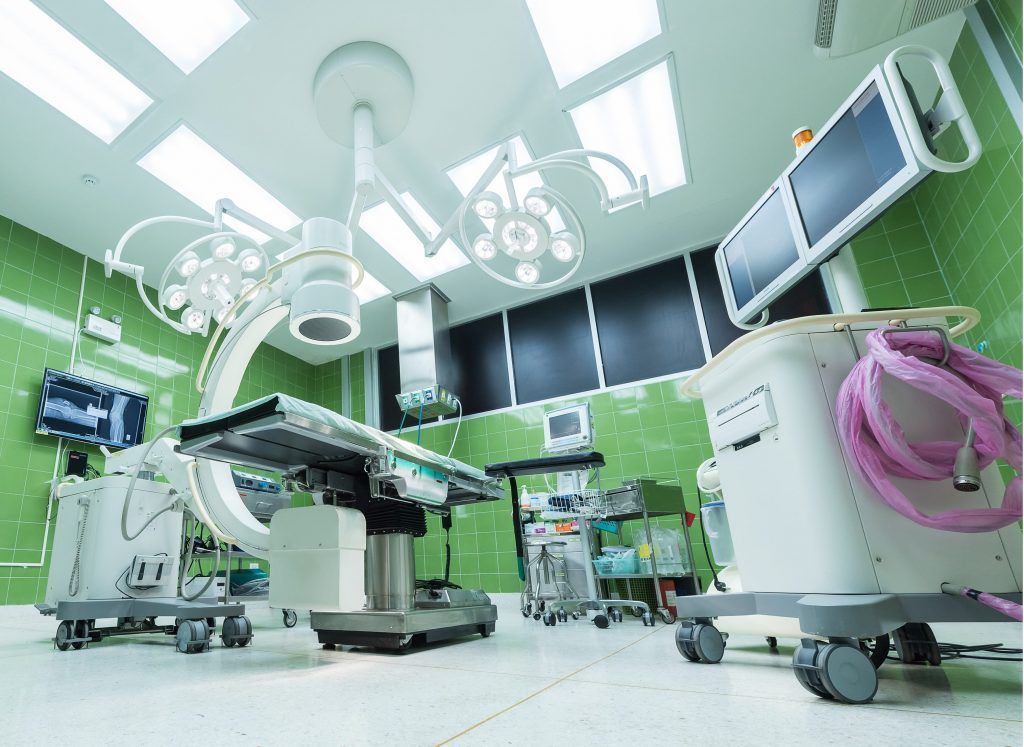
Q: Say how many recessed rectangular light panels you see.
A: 8